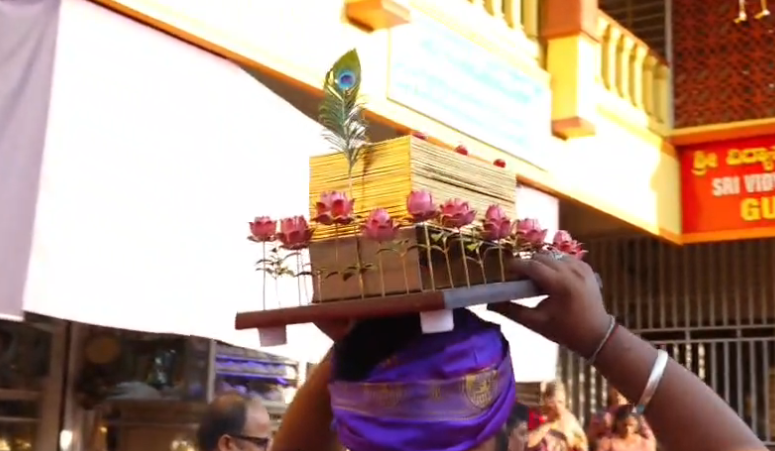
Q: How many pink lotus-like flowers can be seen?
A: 9